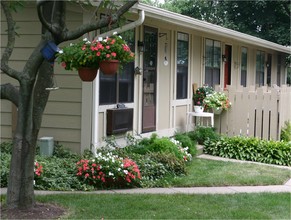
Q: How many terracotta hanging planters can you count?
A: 2